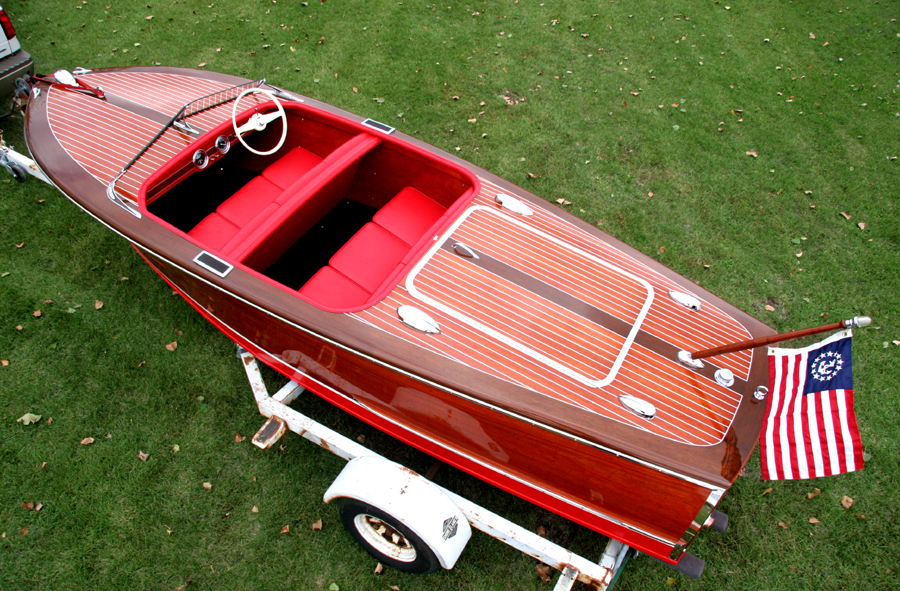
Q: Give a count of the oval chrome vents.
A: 4